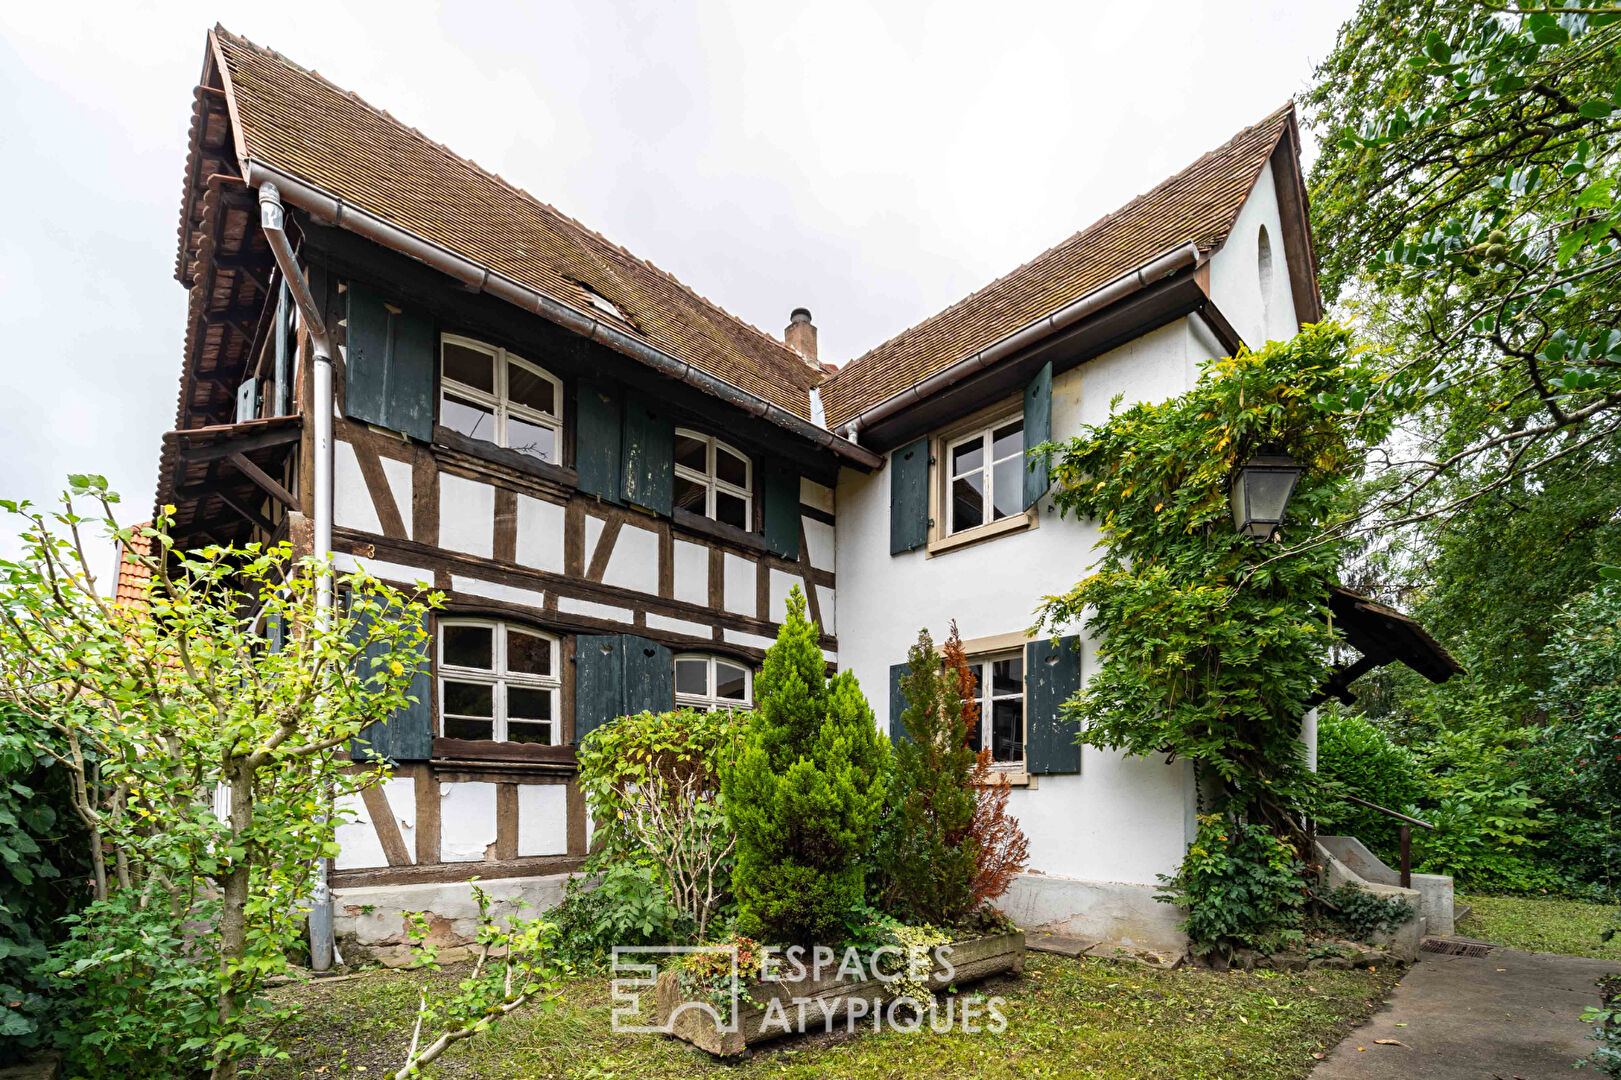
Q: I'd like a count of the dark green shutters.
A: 11